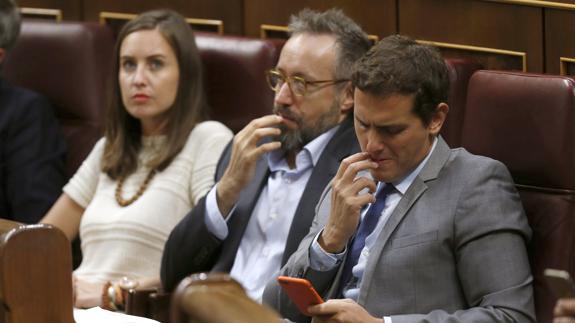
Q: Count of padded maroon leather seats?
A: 4